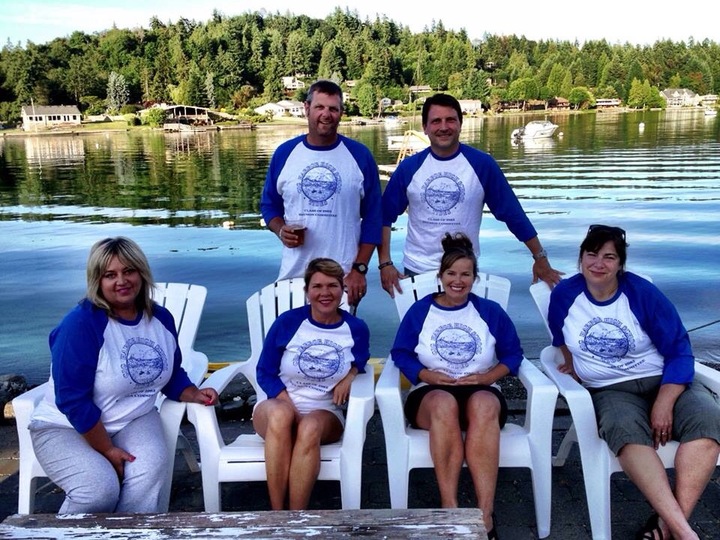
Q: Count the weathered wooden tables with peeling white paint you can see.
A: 1